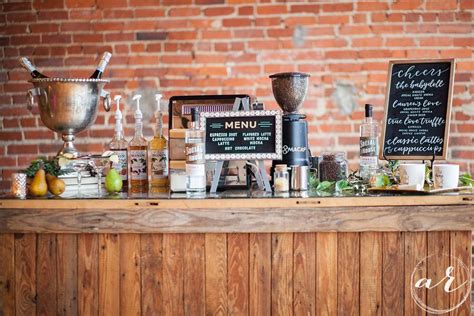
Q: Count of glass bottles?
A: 7